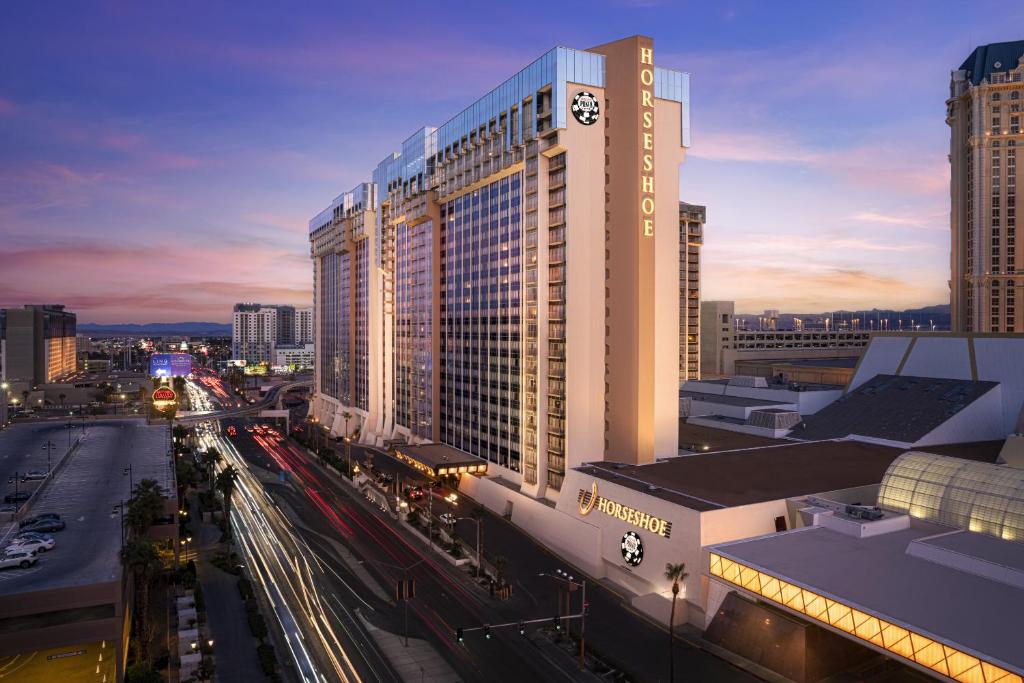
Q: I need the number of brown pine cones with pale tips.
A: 0